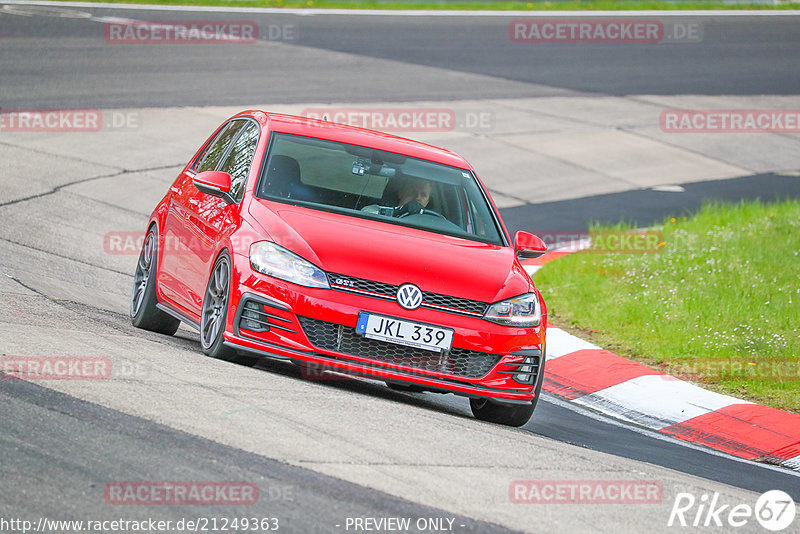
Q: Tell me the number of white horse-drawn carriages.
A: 0